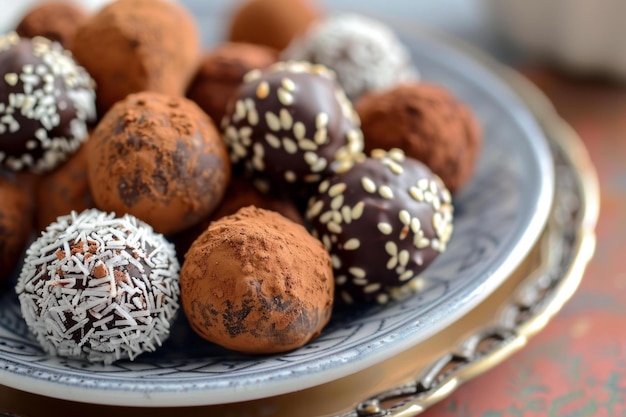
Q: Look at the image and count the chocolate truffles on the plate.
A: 15